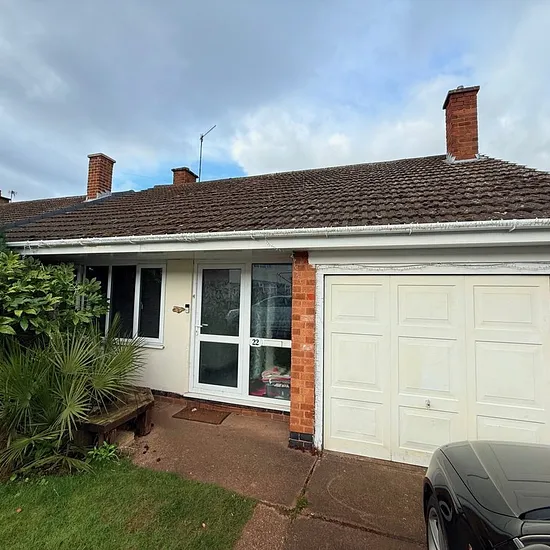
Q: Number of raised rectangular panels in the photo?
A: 9